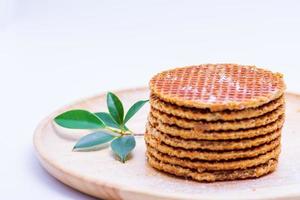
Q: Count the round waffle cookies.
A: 8